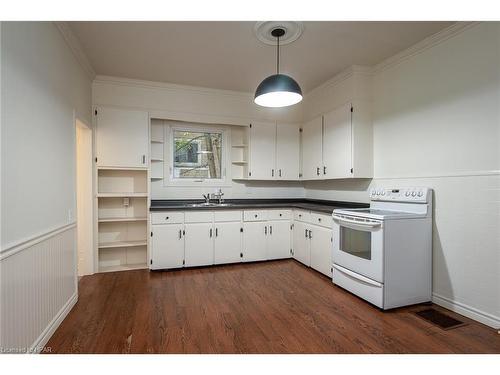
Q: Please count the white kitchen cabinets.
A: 12